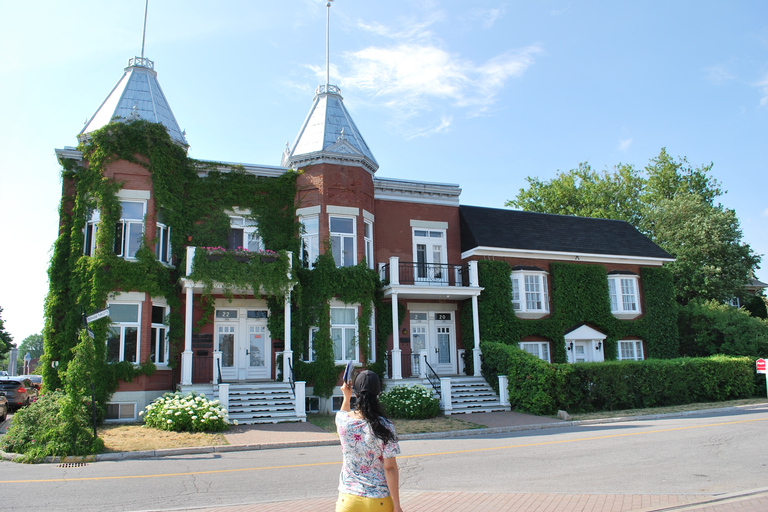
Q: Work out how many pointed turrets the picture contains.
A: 2